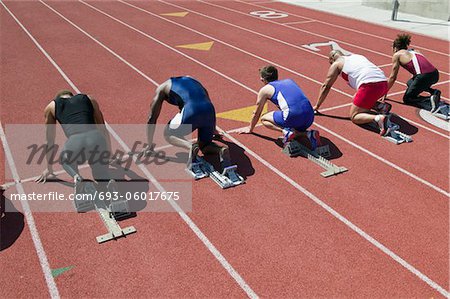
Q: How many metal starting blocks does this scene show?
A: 5